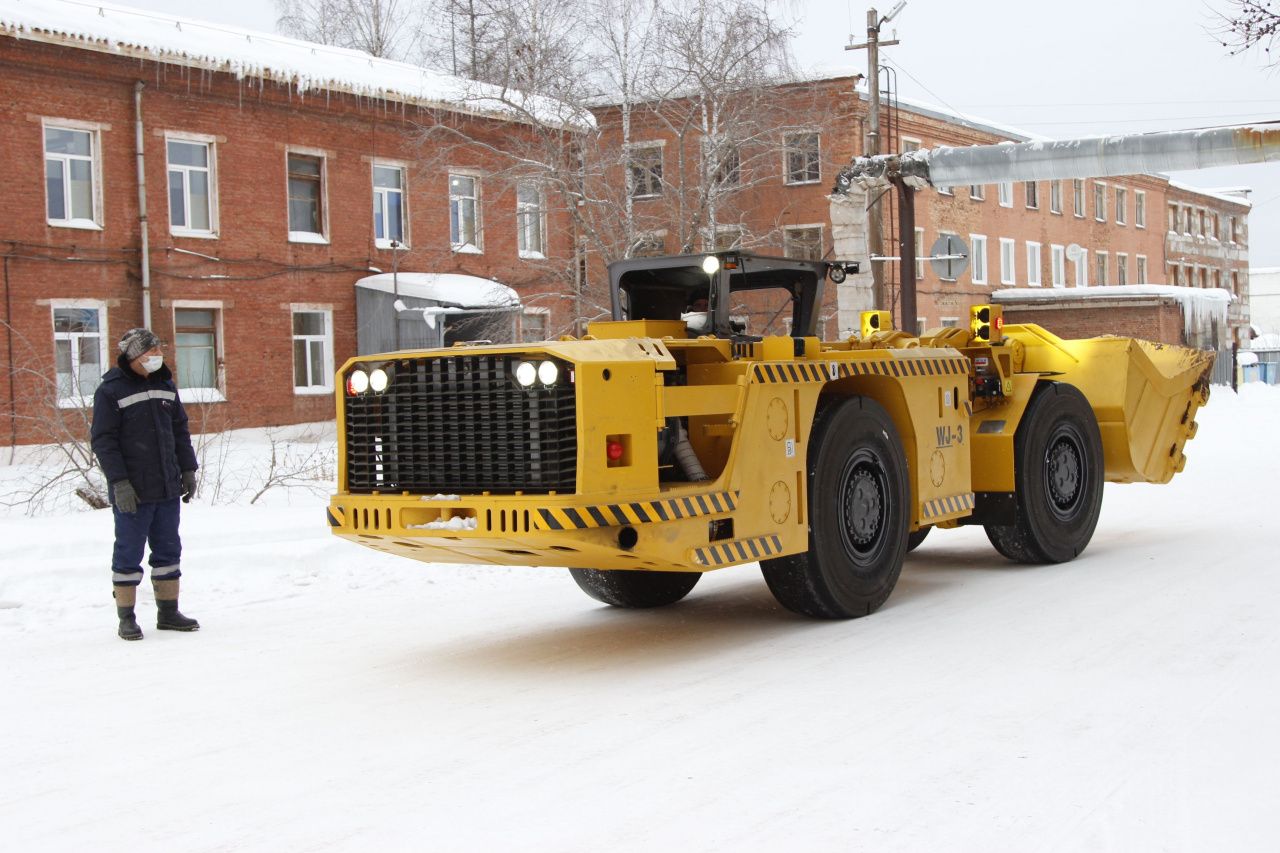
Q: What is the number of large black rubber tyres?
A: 4